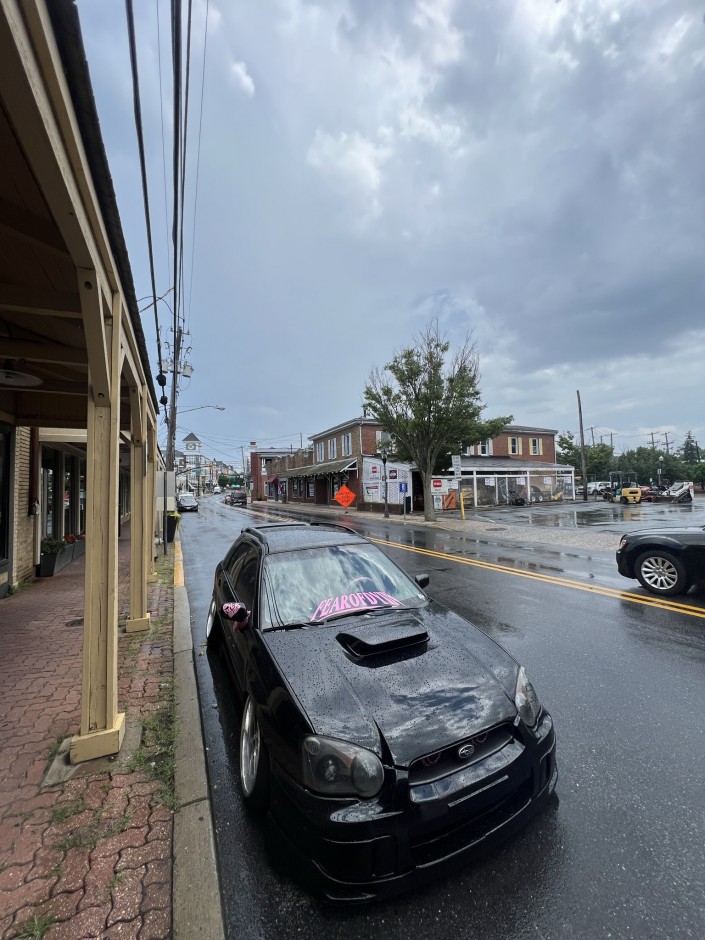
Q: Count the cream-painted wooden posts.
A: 3